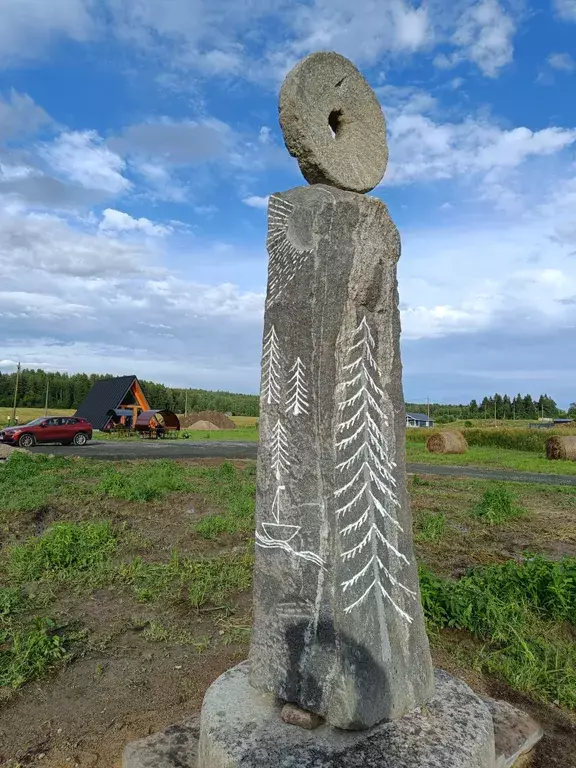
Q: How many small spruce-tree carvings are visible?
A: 3